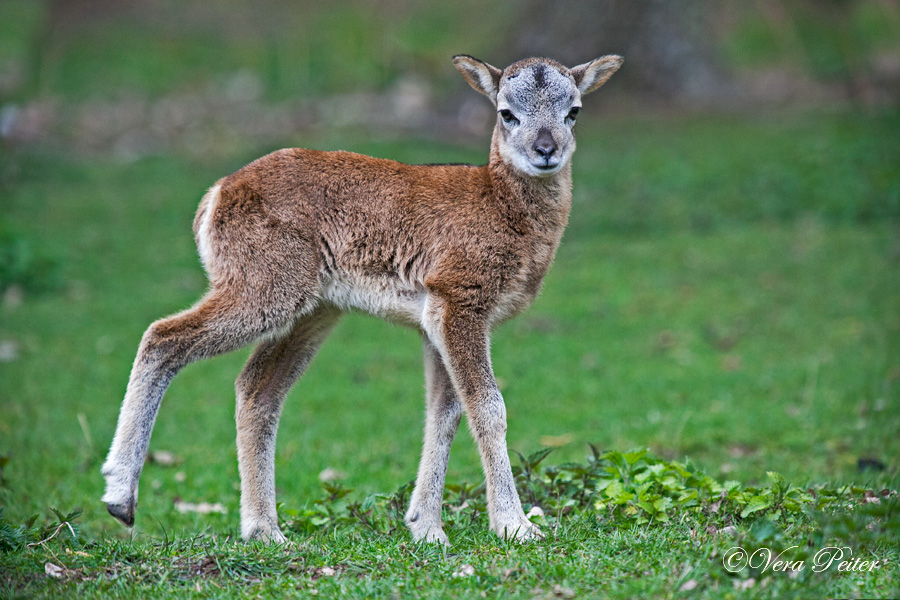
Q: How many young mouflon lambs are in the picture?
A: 1